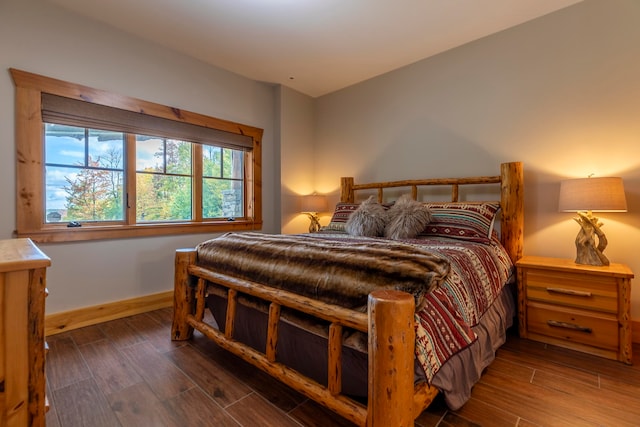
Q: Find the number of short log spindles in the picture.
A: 7